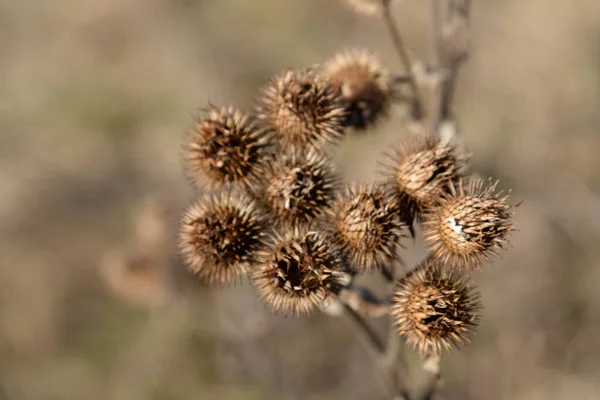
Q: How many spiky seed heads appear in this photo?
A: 10